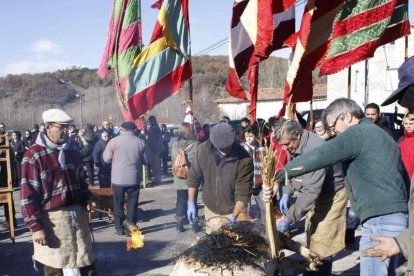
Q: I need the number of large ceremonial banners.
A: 5